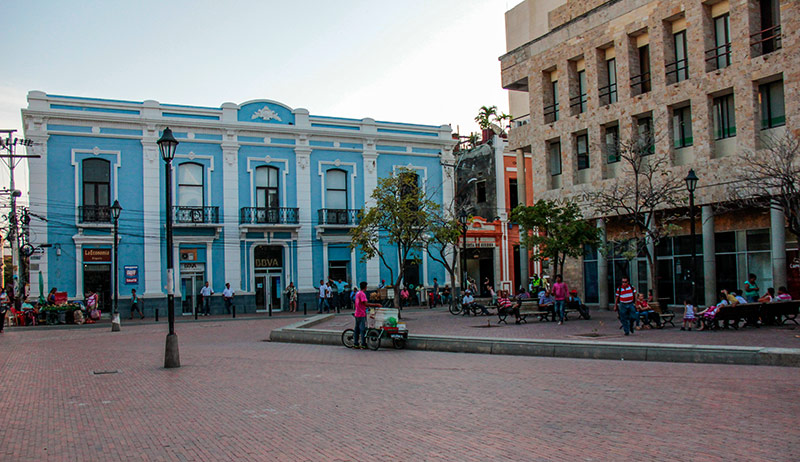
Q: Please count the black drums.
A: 0